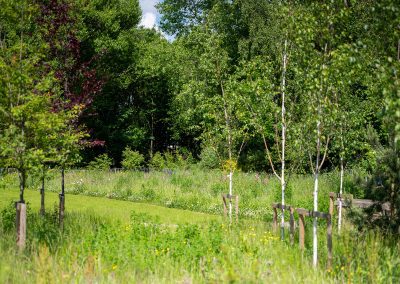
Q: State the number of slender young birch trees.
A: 4